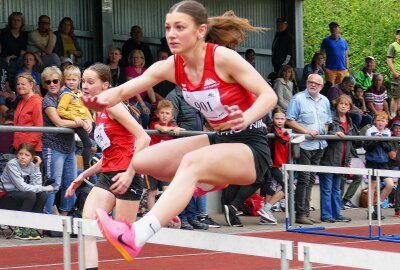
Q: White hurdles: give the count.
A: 5